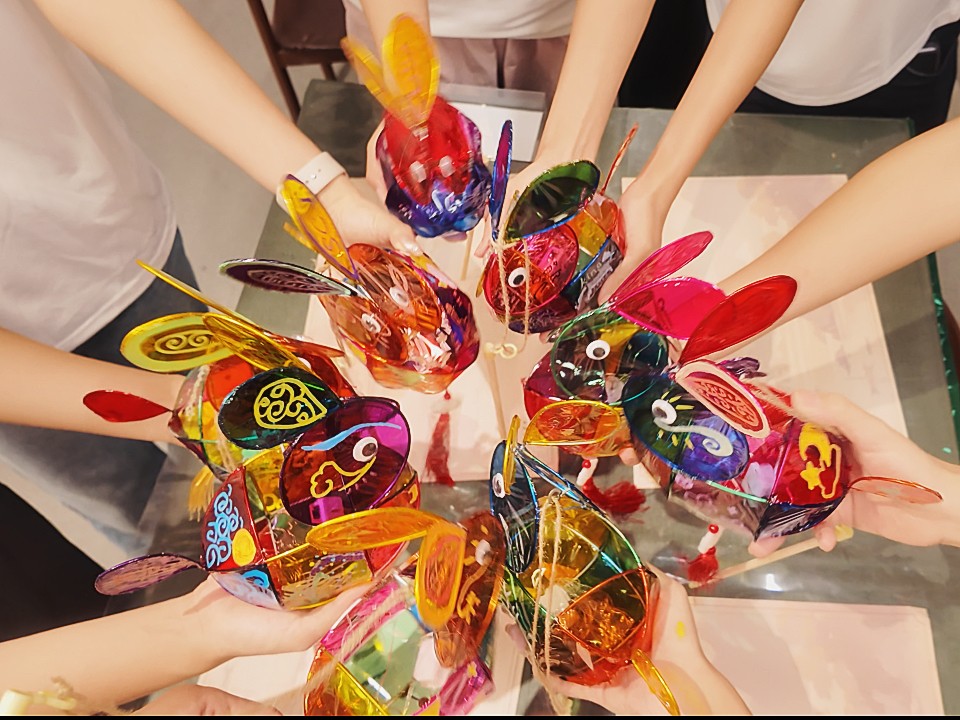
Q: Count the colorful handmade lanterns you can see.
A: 9